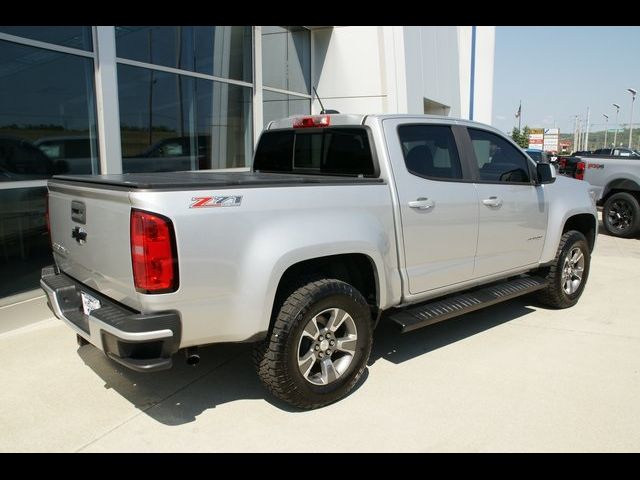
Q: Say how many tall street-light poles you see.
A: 3